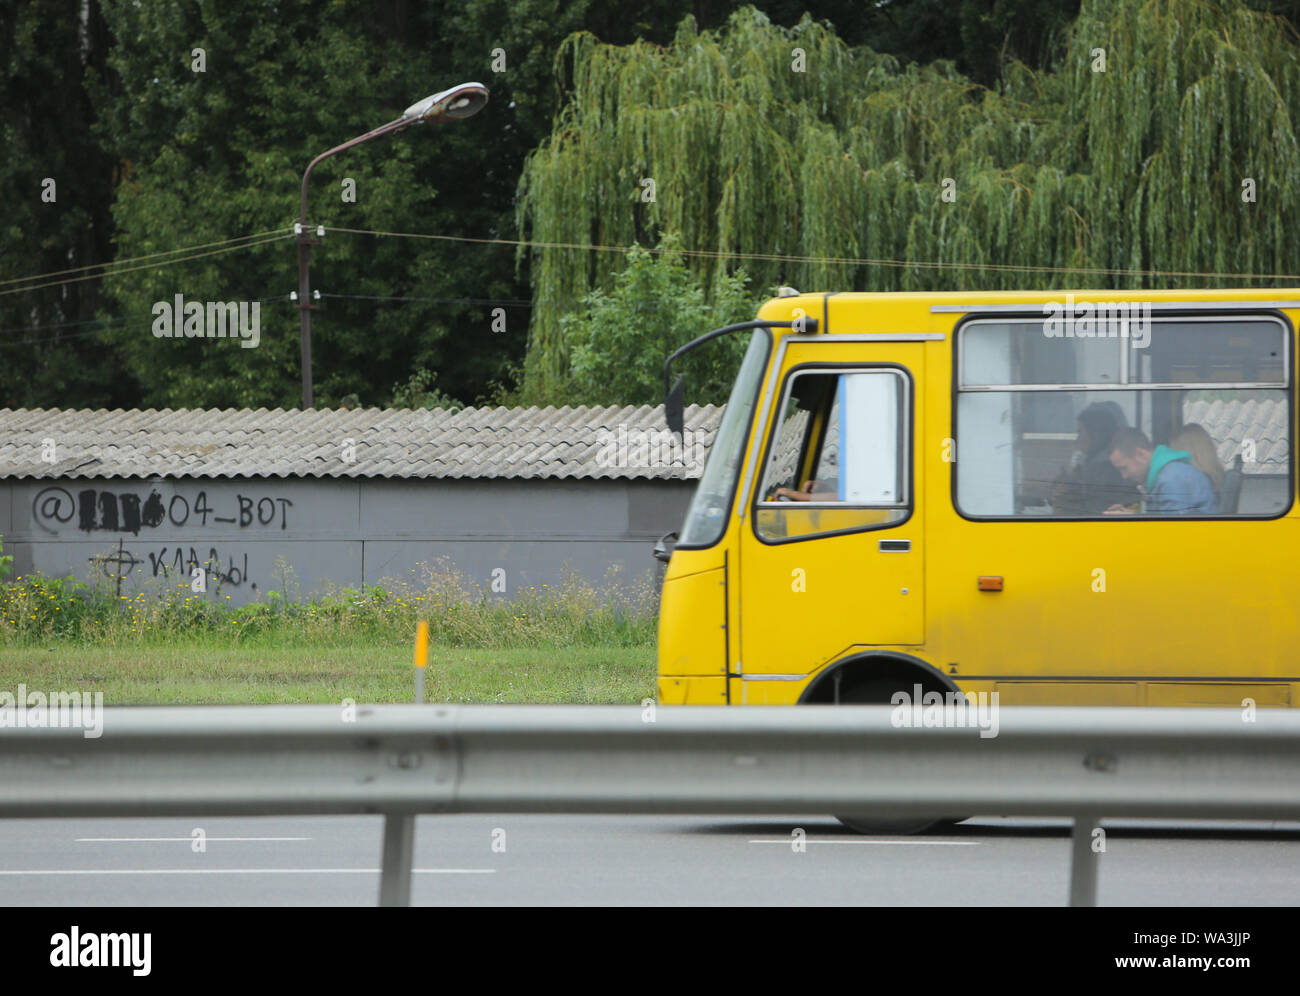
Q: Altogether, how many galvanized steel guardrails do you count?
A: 1